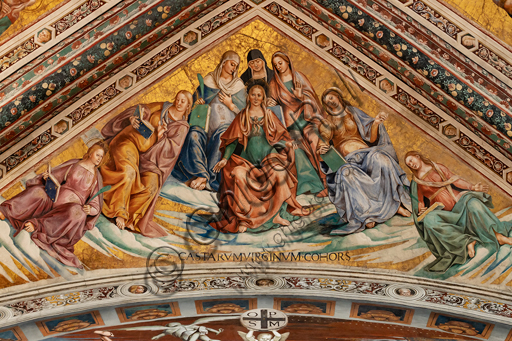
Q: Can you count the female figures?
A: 8